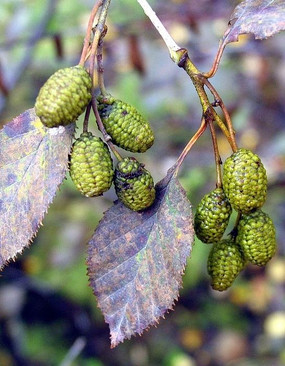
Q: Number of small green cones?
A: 8